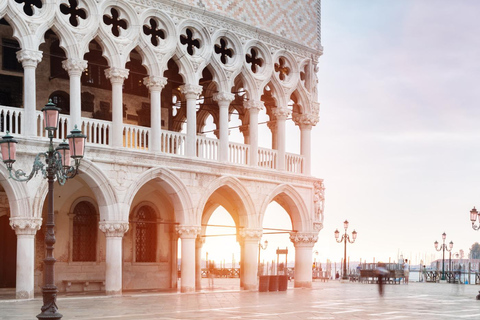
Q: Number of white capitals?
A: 14